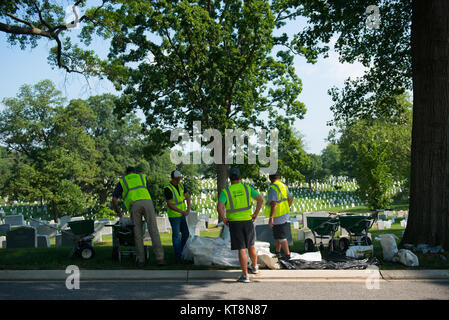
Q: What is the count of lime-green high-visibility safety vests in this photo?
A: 4